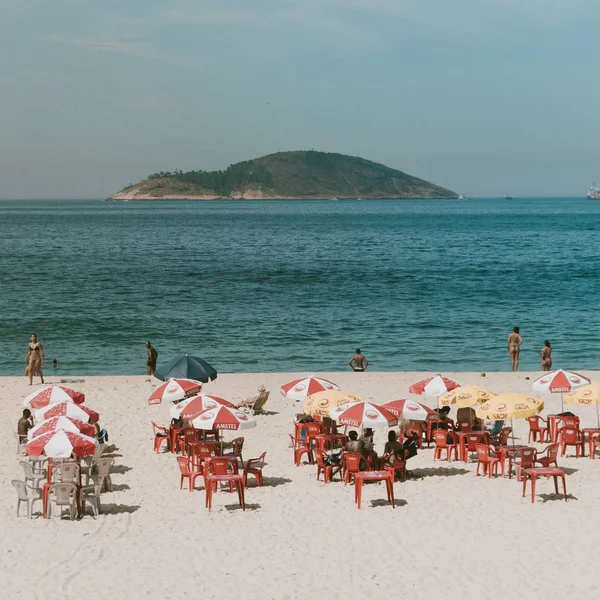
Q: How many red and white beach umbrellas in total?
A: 12